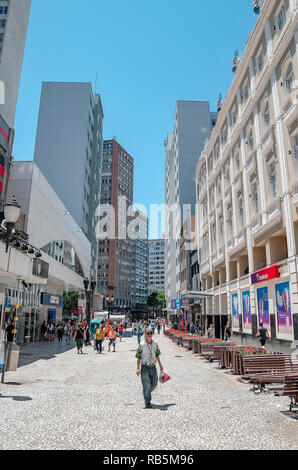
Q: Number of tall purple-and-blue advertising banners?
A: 4